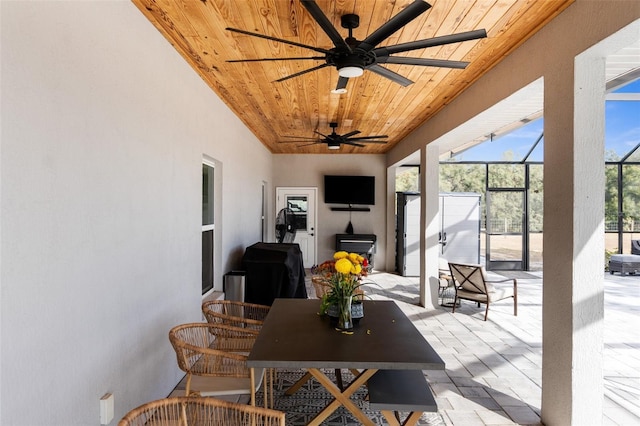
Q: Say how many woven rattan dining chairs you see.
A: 4